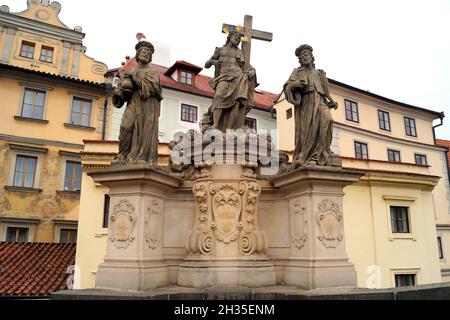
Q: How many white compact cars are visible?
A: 0